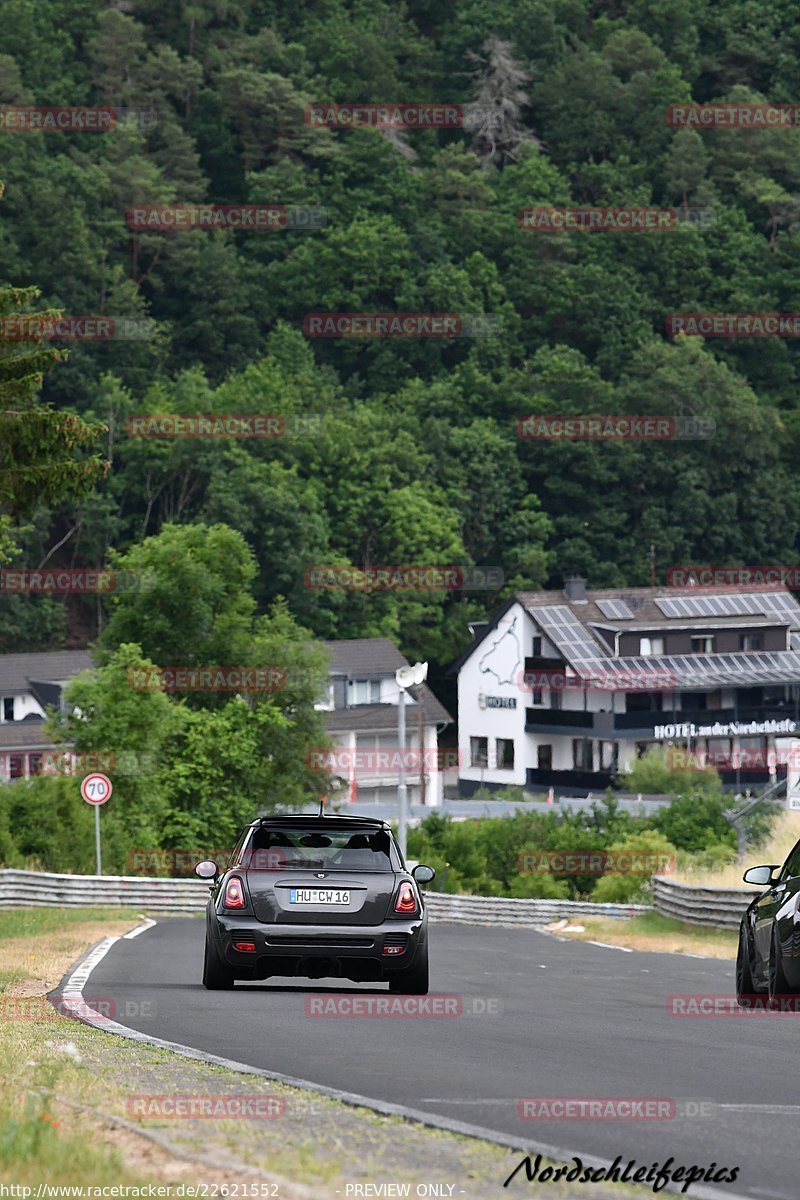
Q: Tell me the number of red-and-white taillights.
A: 2